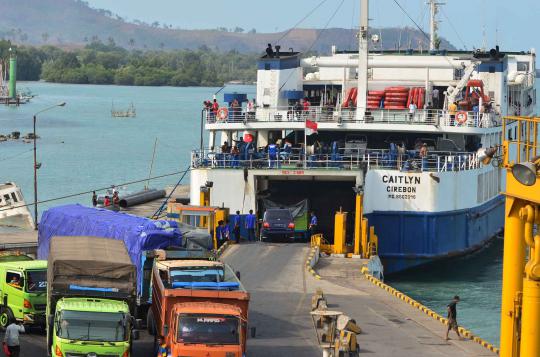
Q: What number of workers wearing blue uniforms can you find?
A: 5